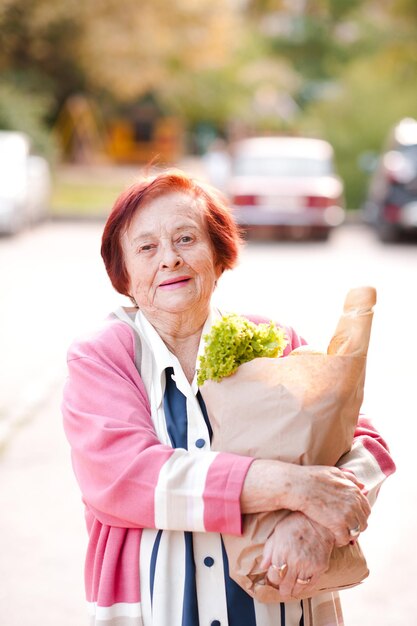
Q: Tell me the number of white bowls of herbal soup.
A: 0